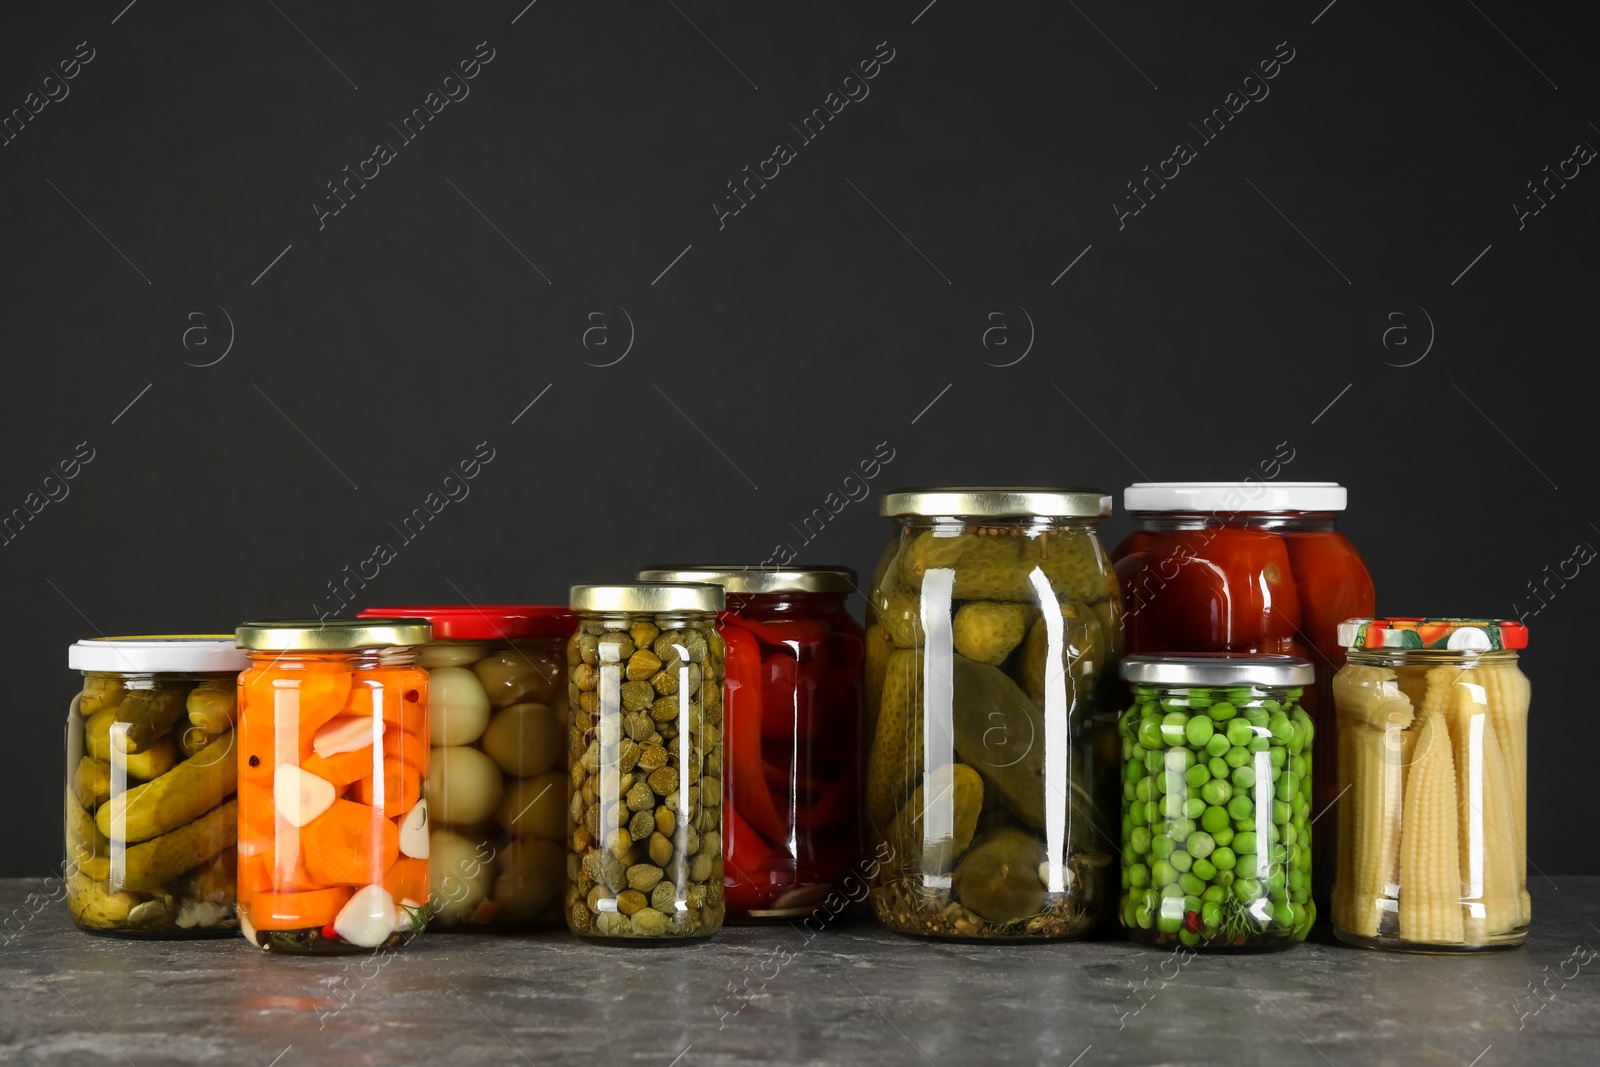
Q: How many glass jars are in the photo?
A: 9